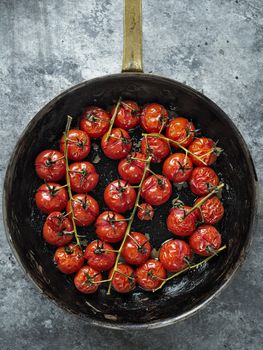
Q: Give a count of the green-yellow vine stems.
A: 6